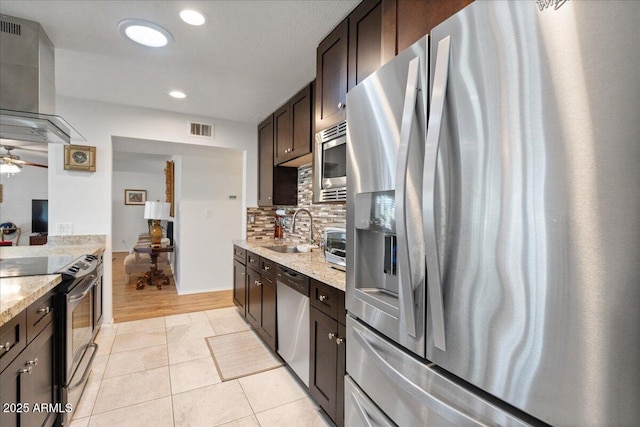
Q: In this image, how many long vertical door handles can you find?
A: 2